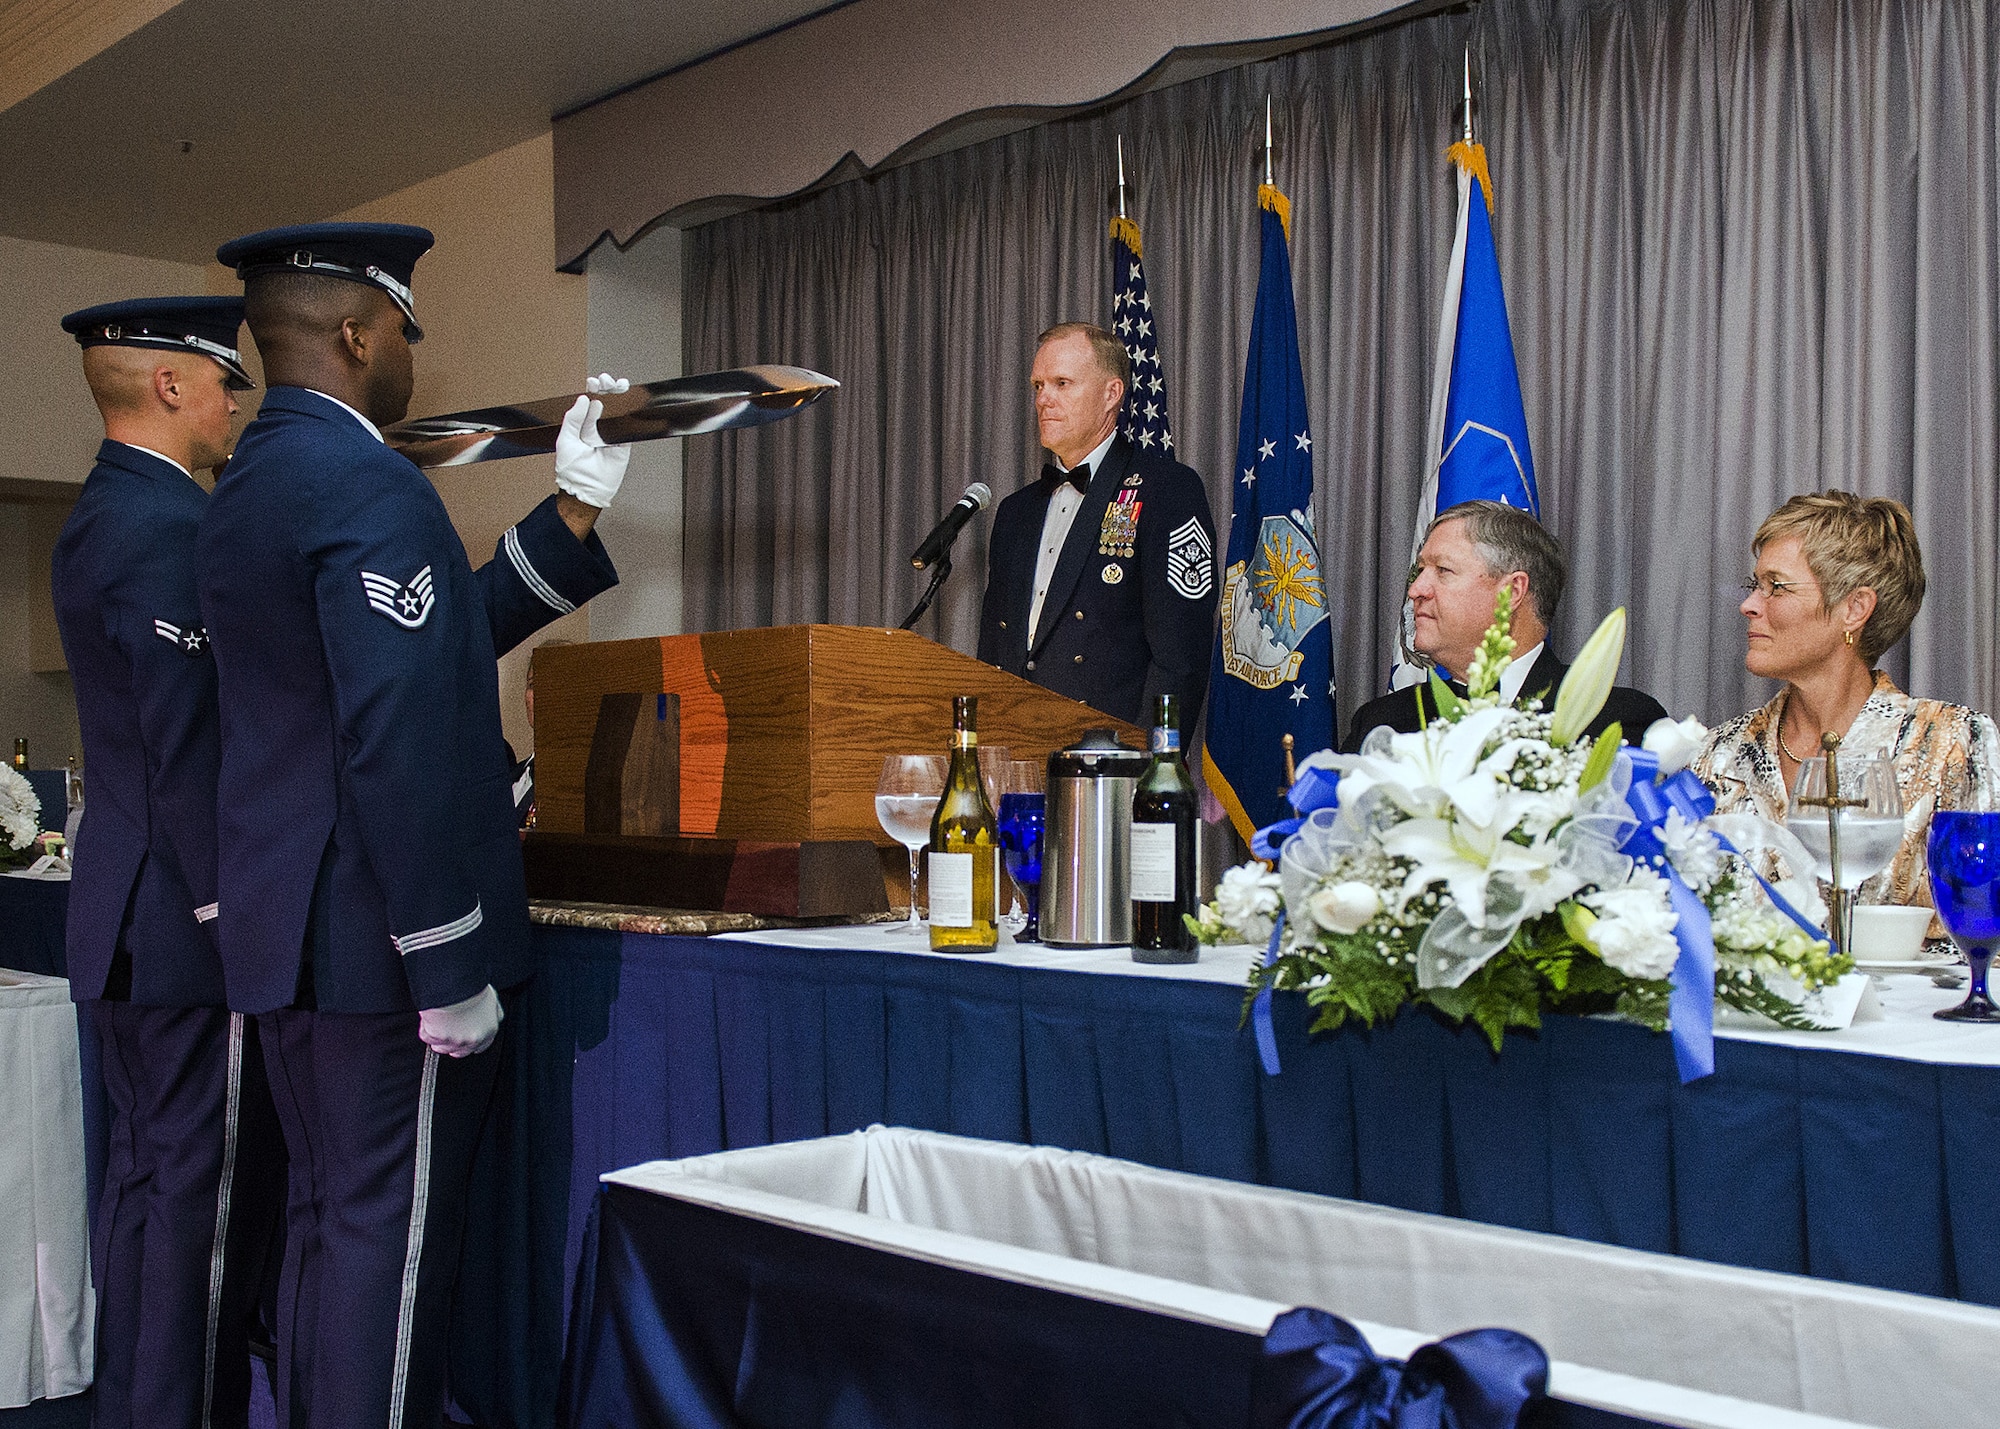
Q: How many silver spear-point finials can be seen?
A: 3